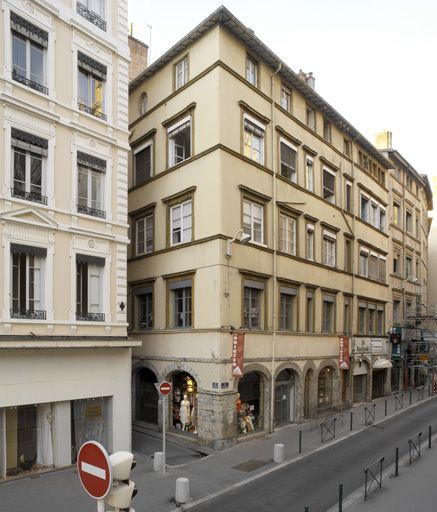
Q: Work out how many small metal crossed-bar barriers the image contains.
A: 6